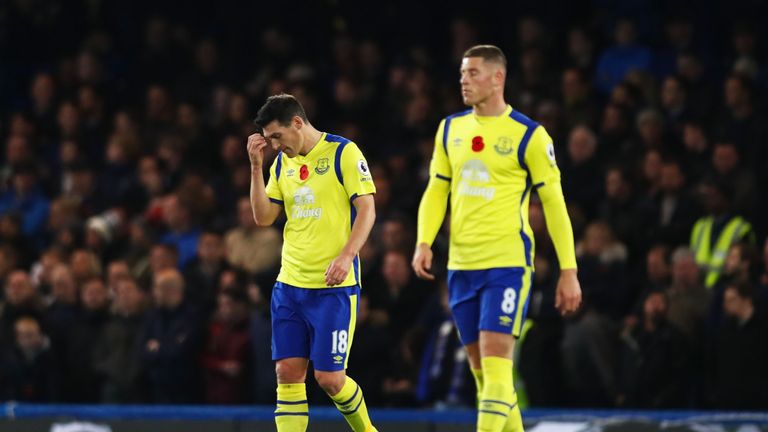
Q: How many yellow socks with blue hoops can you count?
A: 4